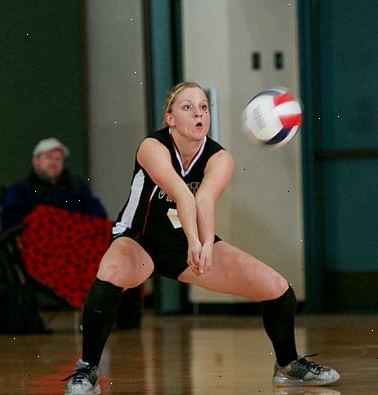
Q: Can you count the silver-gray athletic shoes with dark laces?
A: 2